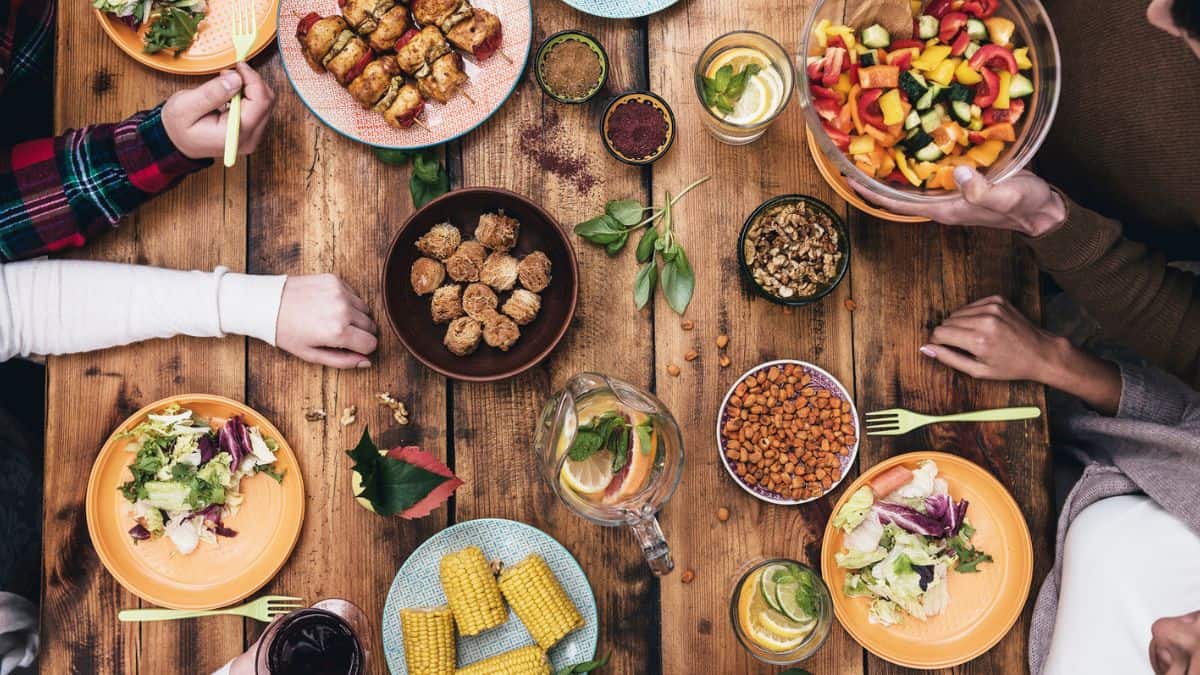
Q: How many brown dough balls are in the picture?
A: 11